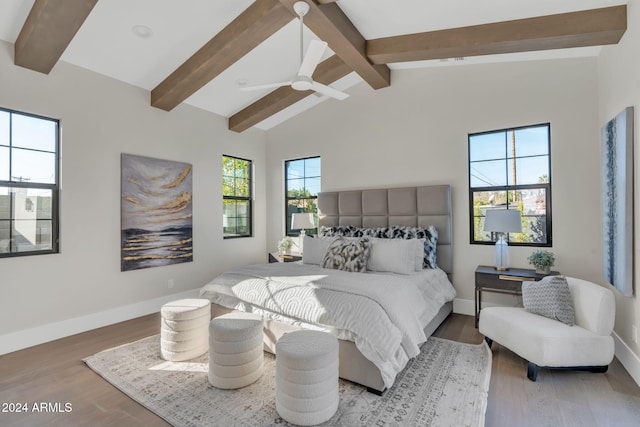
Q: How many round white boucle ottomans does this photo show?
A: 3